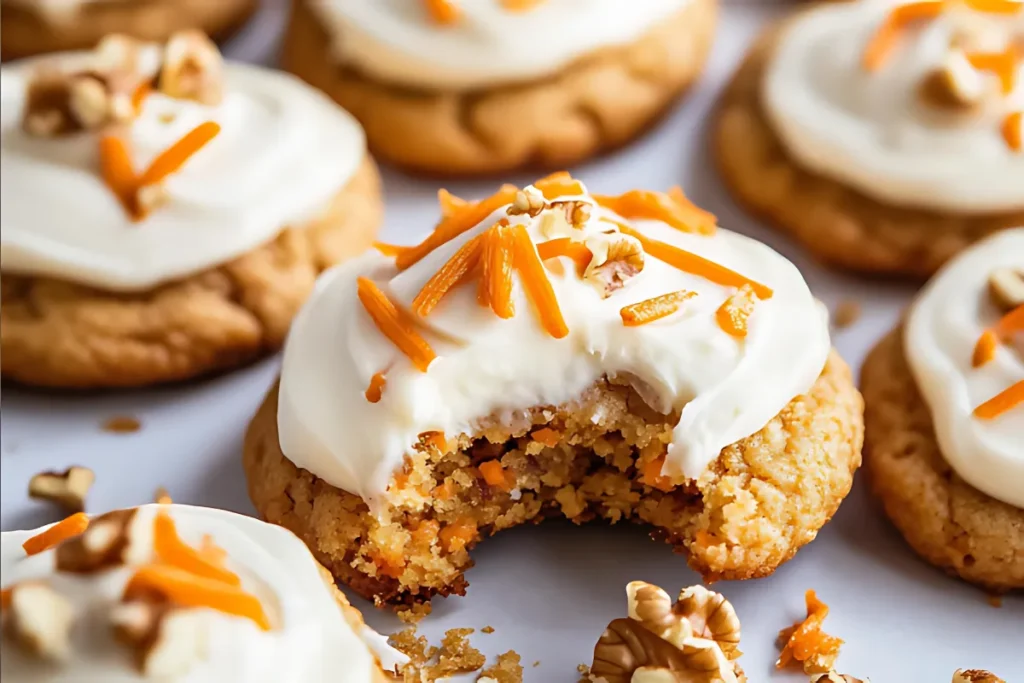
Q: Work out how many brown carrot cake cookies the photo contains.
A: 7